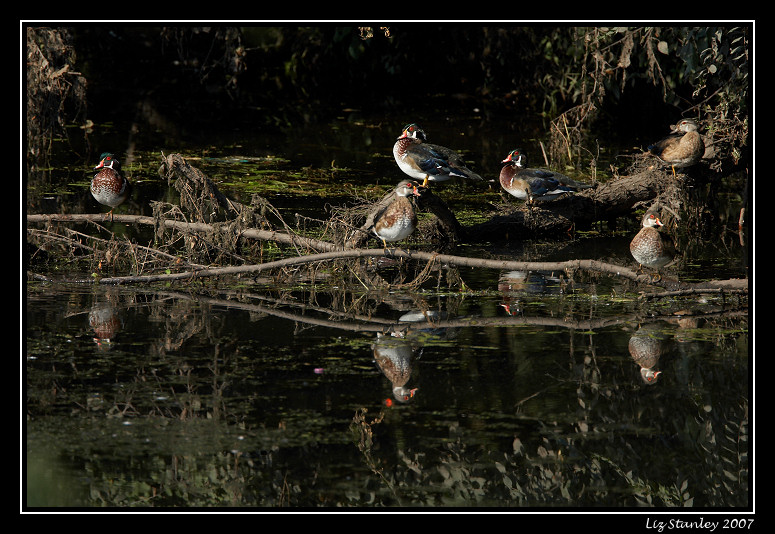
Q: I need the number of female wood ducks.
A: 3